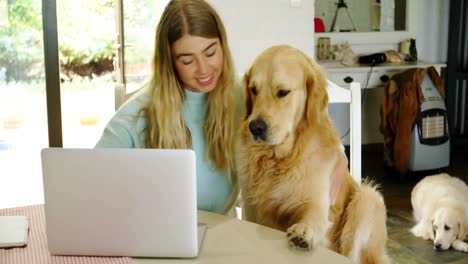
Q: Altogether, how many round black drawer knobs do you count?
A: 2